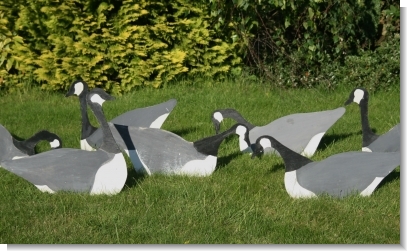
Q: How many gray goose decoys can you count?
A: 7